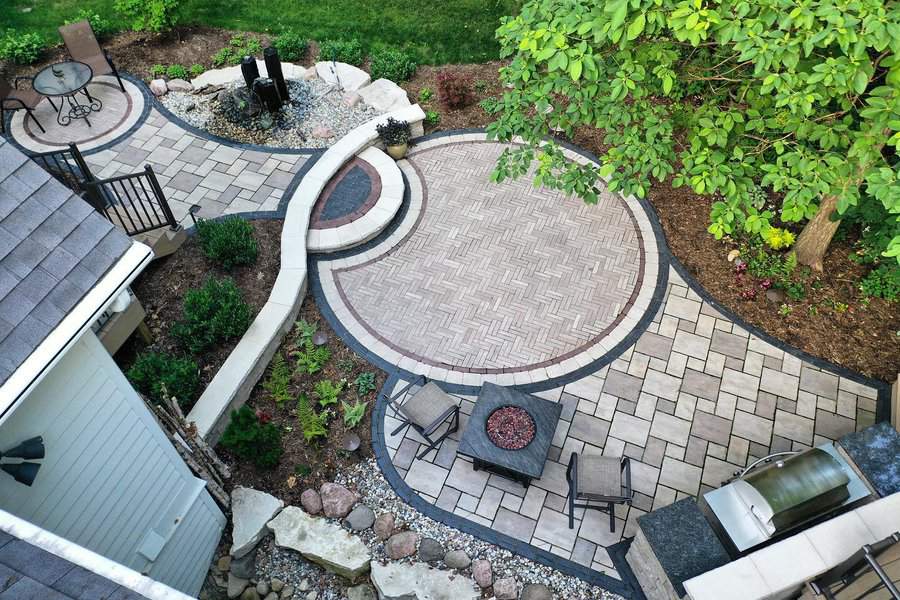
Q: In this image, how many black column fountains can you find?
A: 3